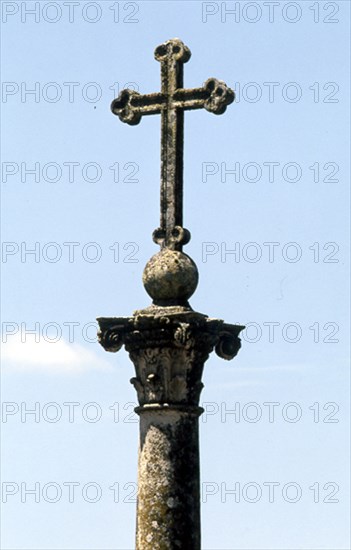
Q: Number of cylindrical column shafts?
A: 1